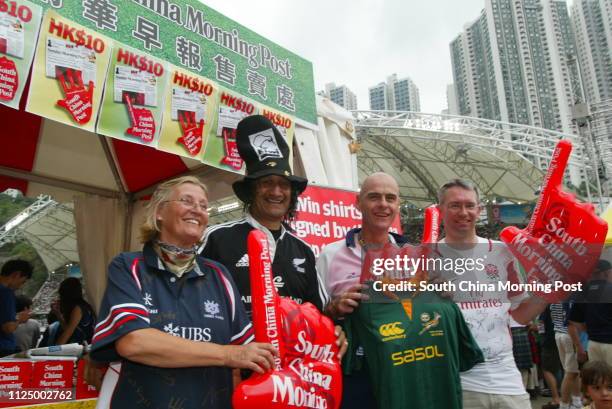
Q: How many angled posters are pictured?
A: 6